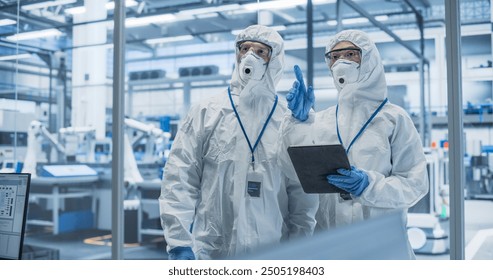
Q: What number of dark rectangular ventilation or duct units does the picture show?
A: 2